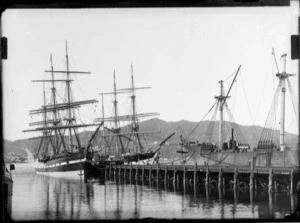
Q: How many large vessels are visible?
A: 3